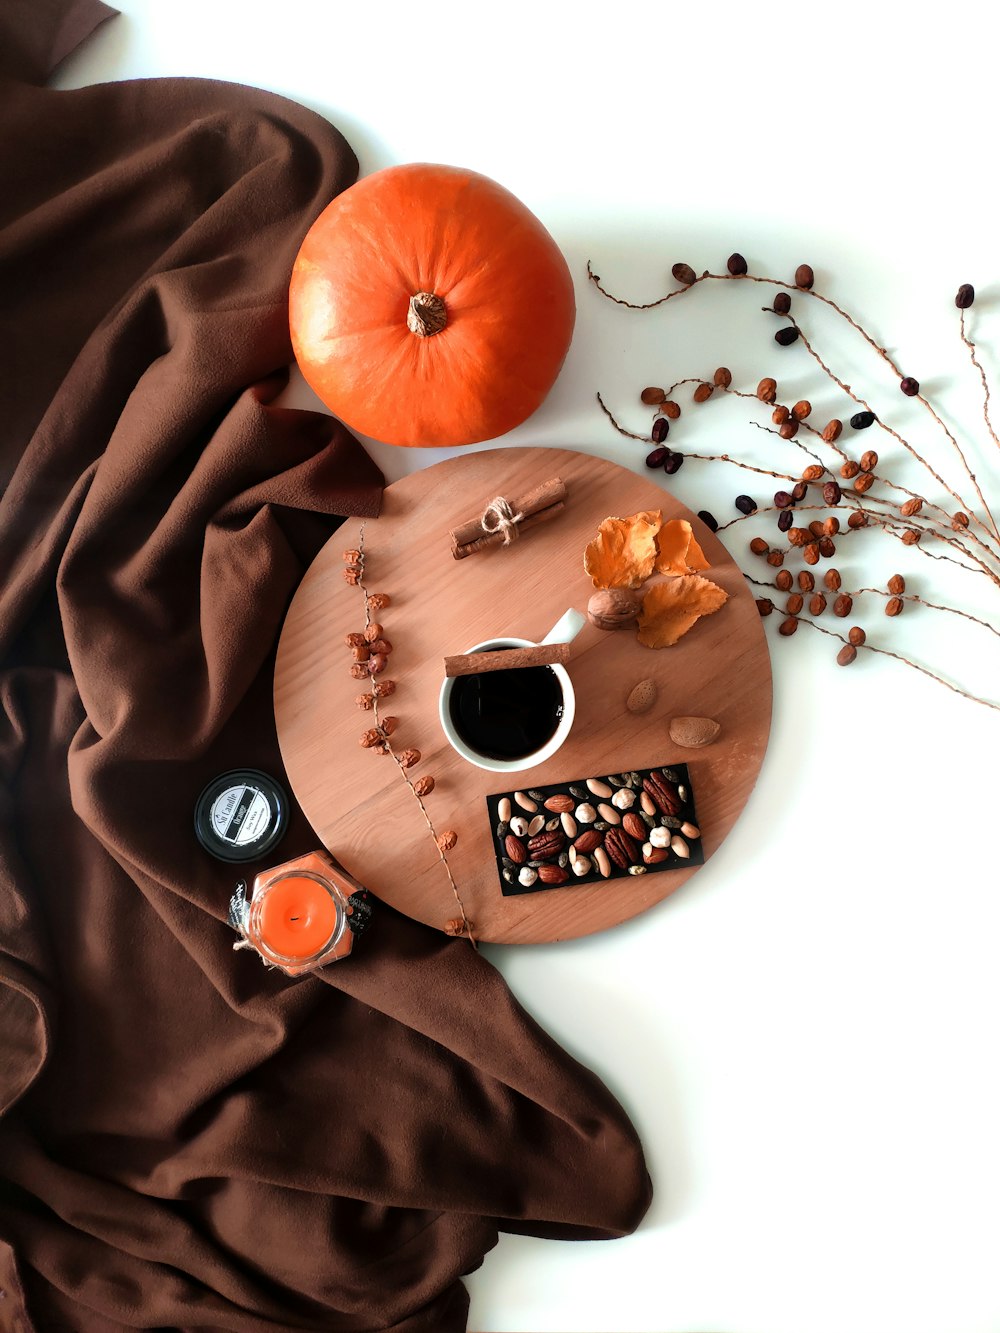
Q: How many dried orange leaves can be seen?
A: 3